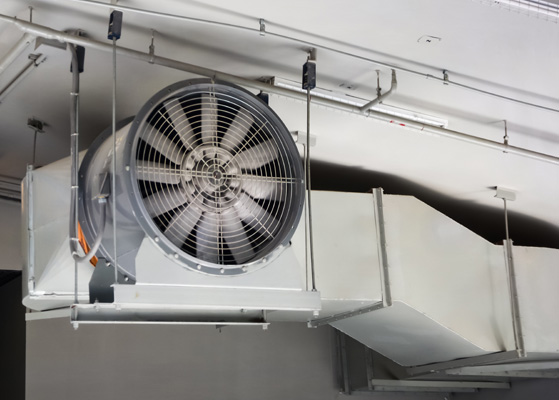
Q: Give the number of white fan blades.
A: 12